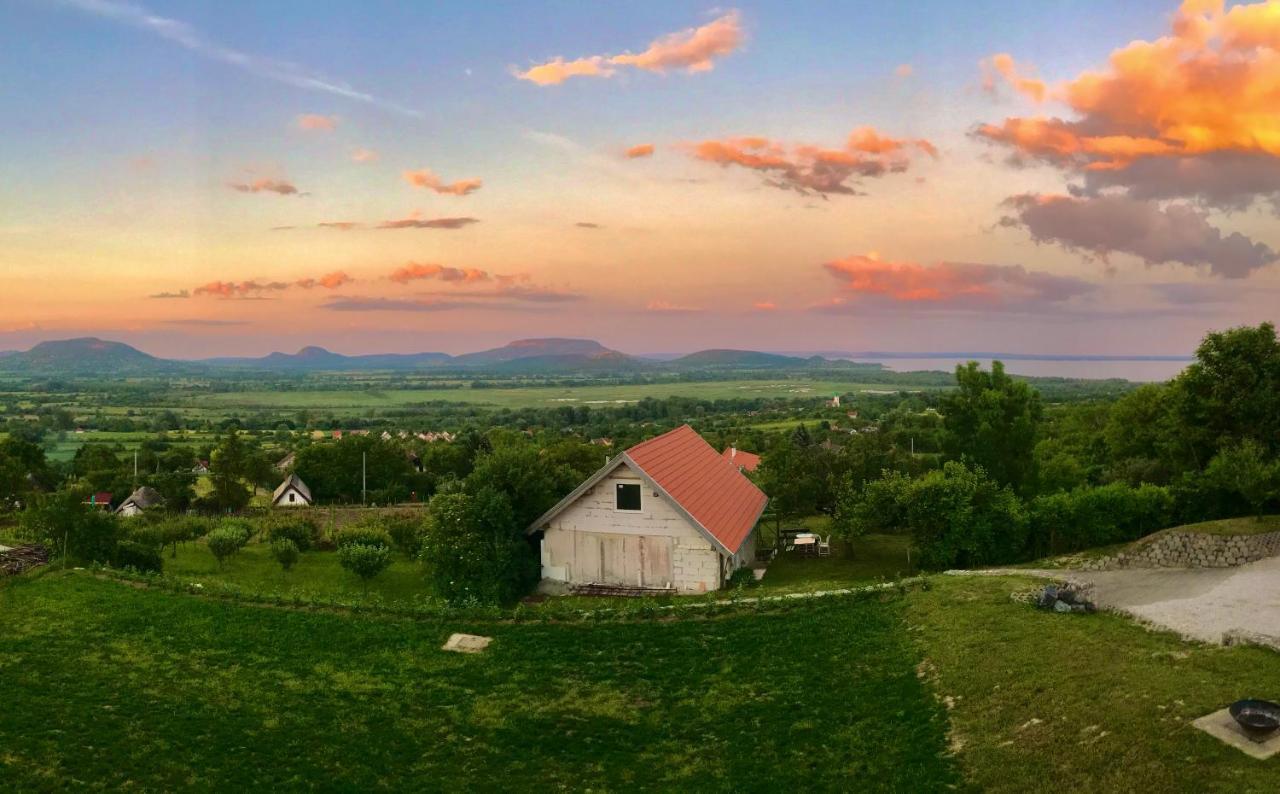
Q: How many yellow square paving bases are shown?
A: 2